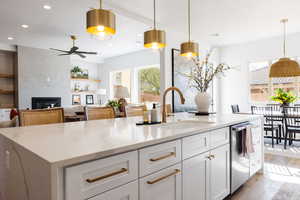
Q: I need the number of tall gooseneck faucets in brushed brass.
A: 1